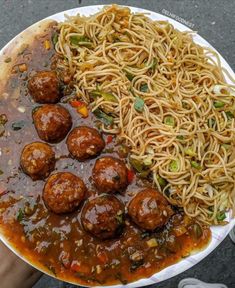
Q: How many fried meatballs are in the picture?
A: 8